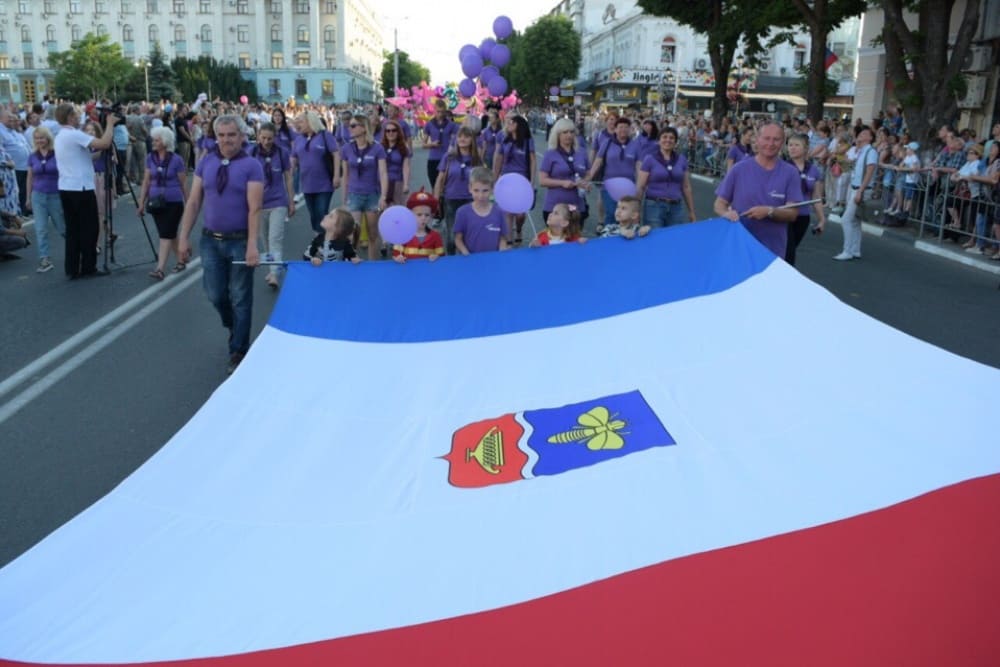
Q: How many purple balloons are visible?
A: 11